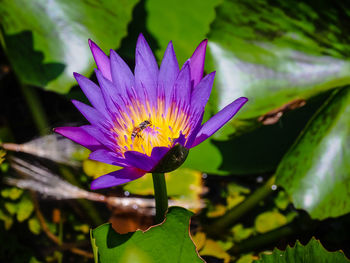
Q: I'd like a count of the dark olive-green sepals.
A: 1